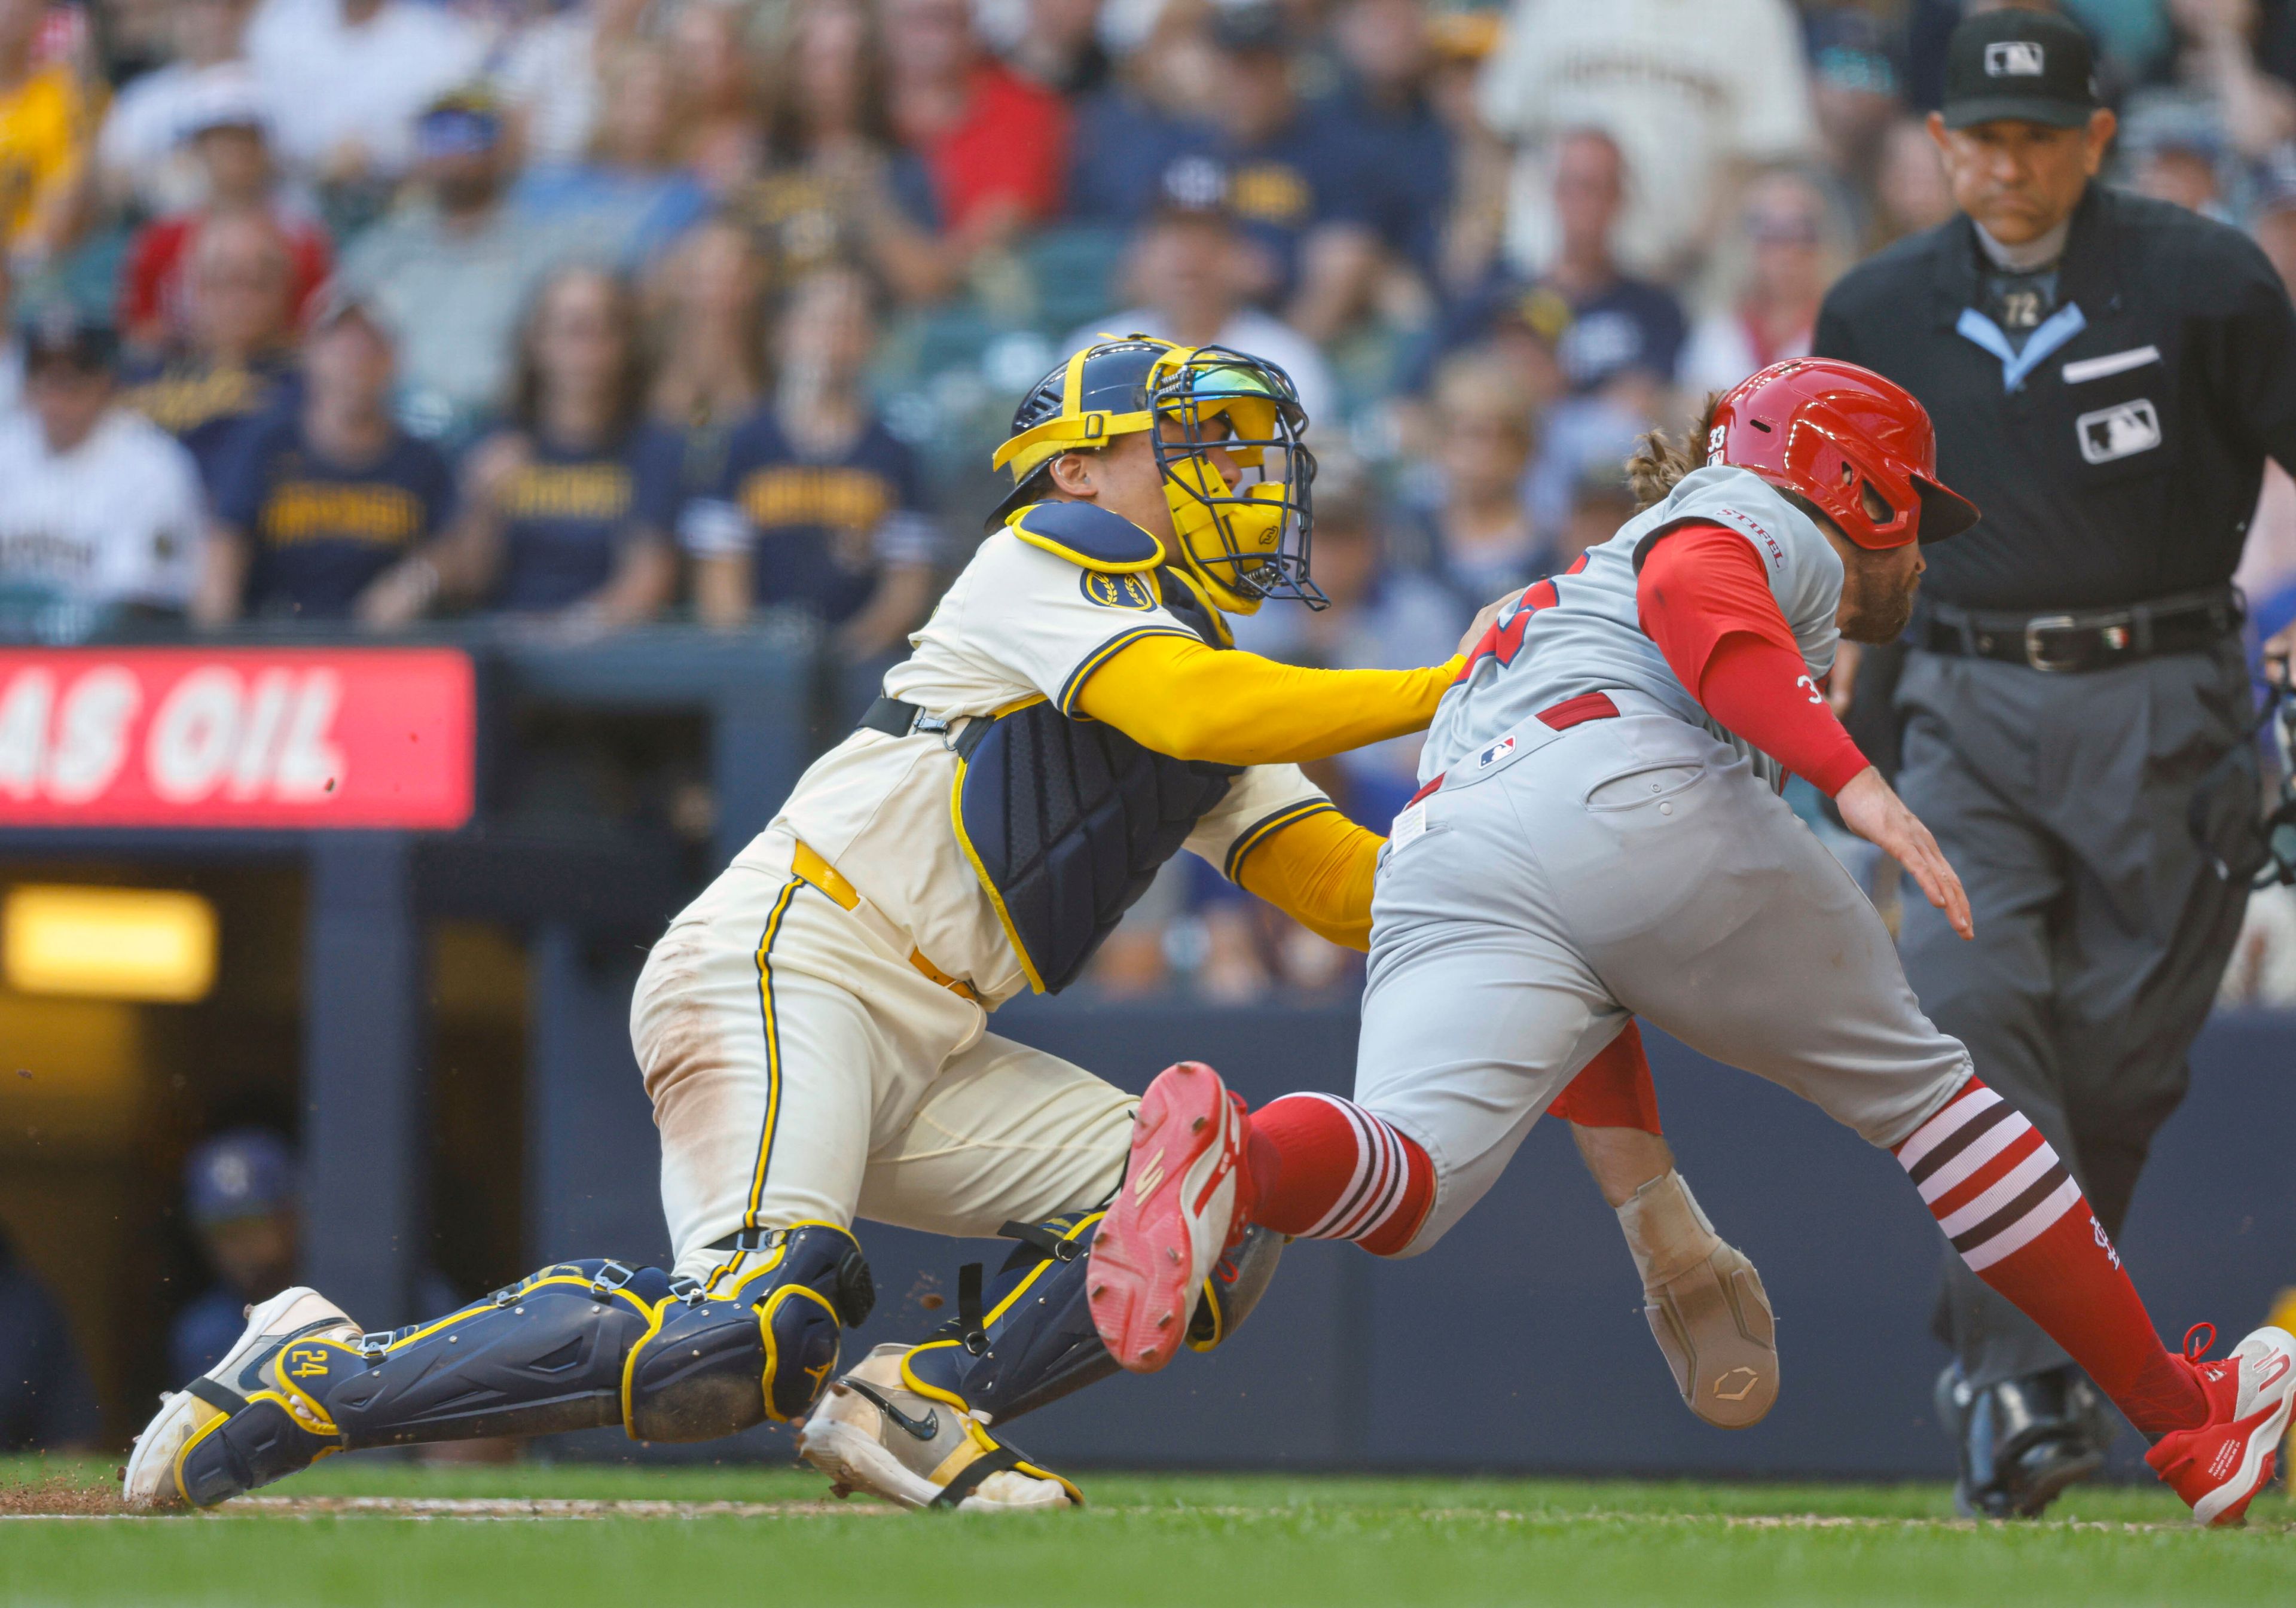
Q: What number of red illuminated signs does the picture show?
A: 1